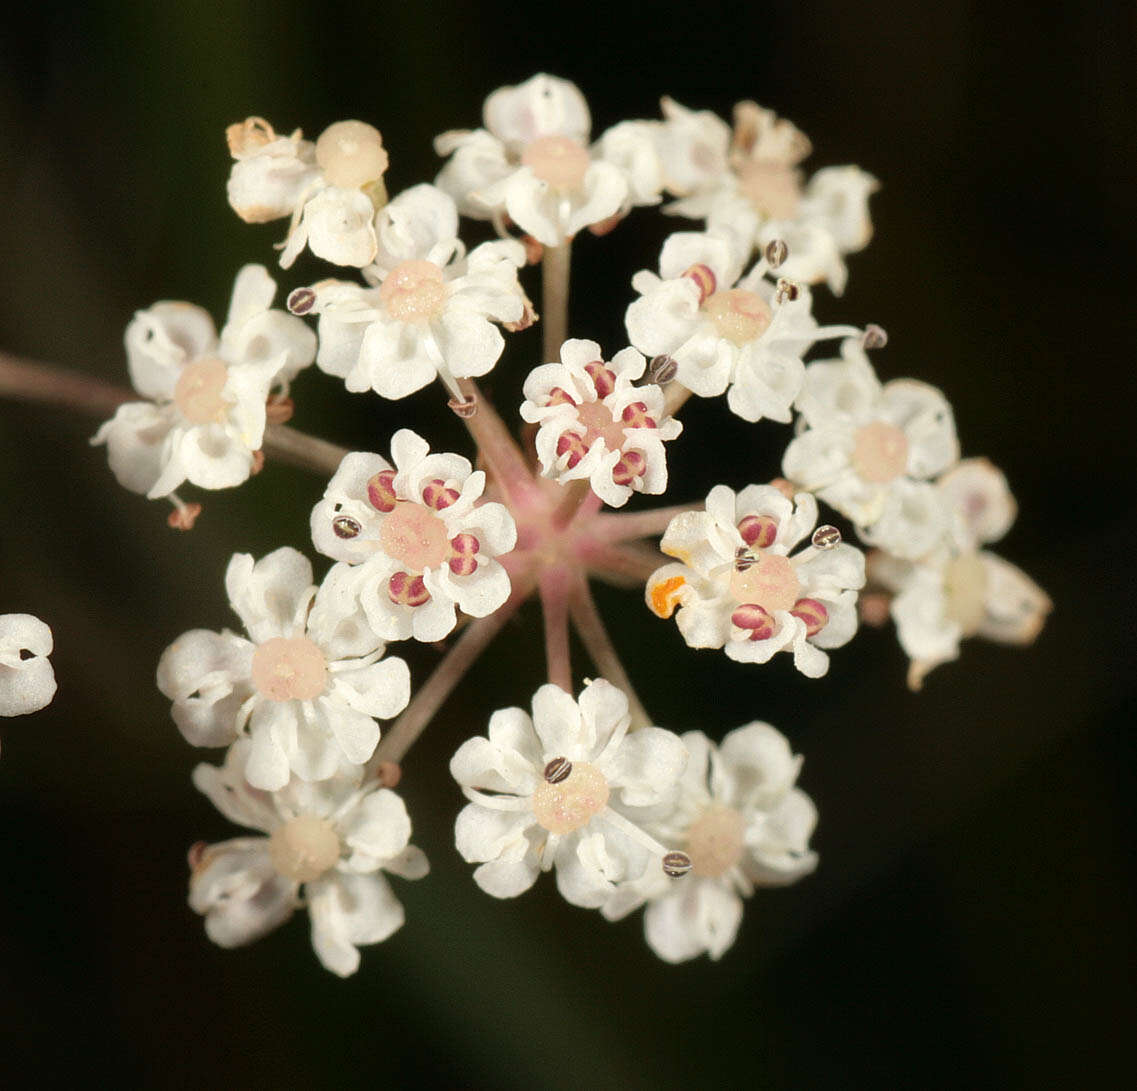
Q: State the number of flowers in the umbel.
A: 15